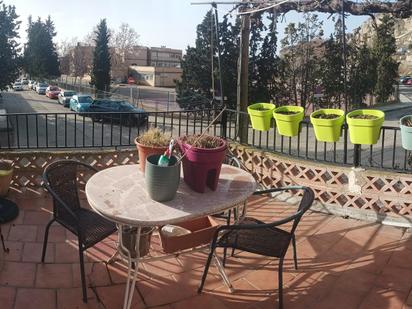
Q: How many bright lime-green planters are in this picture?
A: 4